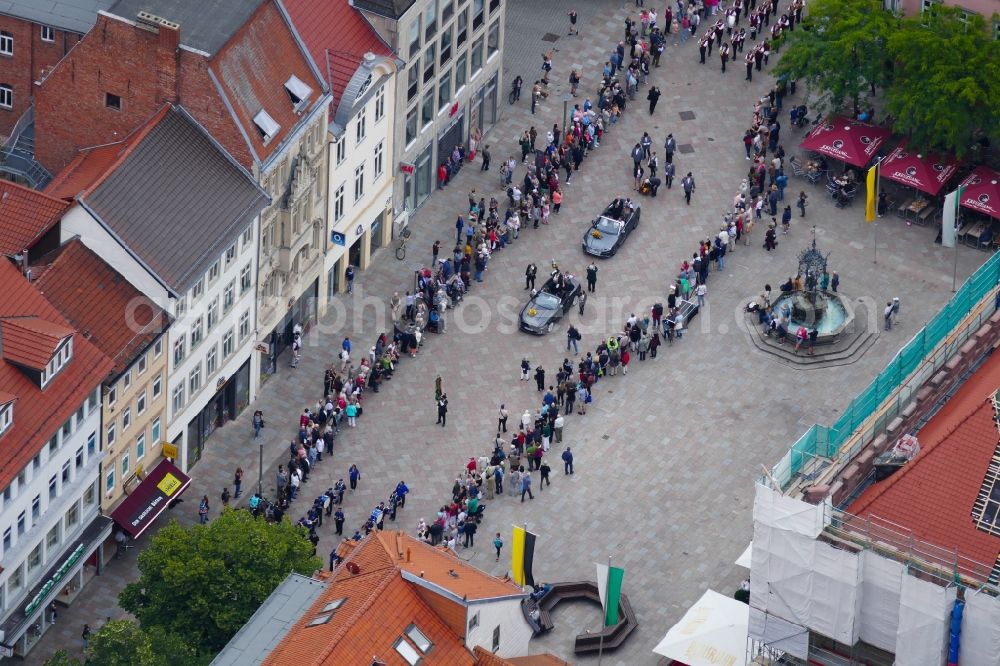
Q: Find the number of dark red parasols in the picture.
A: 3